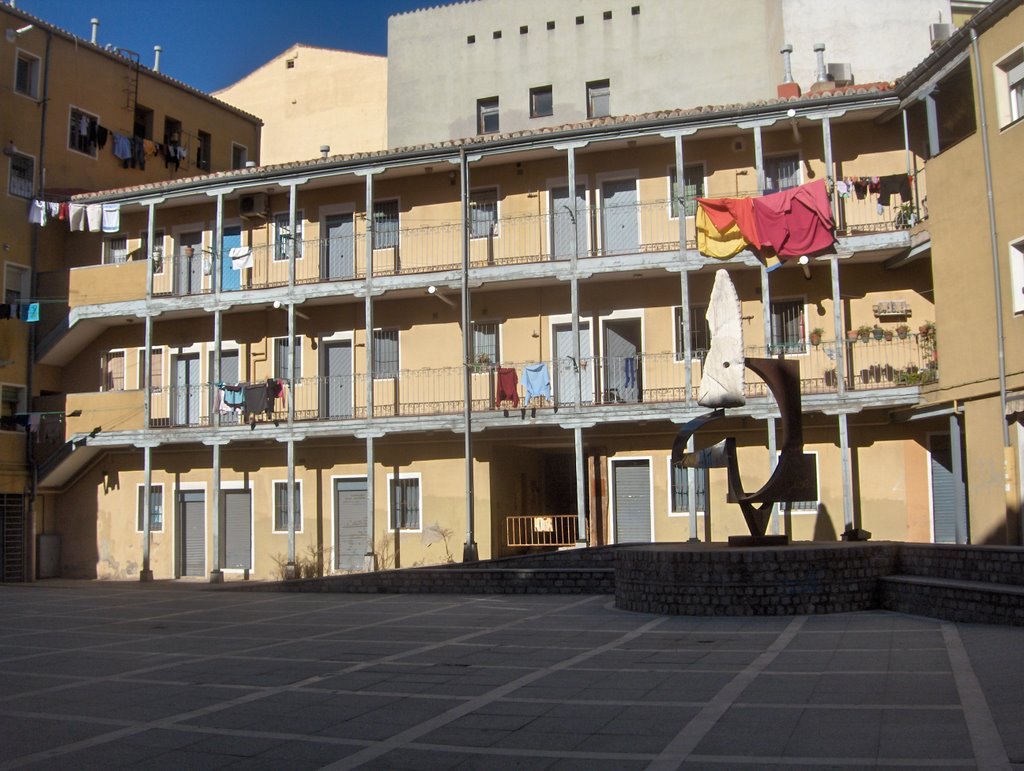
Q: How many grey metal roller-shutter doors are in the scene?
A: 5